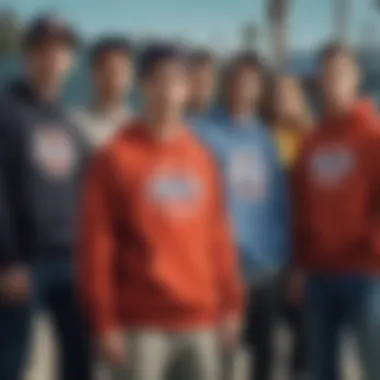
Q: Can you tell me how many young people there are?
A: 7